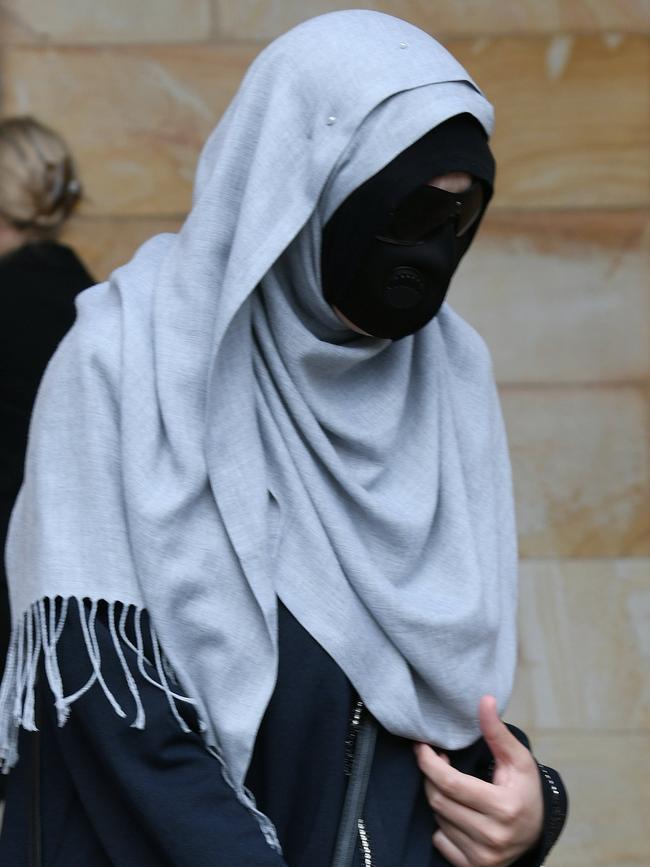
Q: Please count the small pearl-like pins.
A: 2